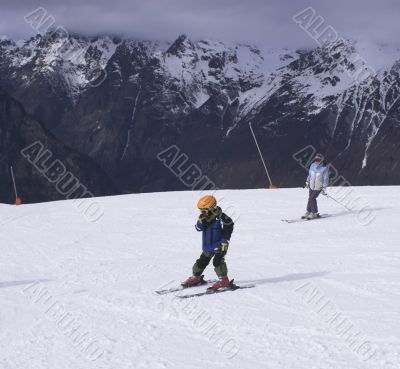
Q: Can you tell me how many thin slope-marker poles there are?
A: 2